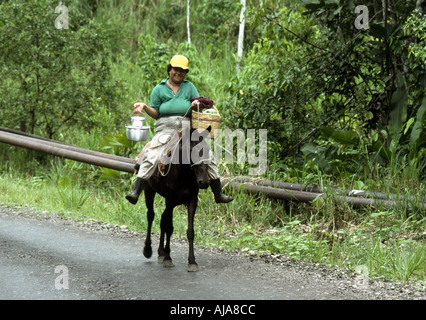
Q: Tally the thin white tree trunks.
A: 2